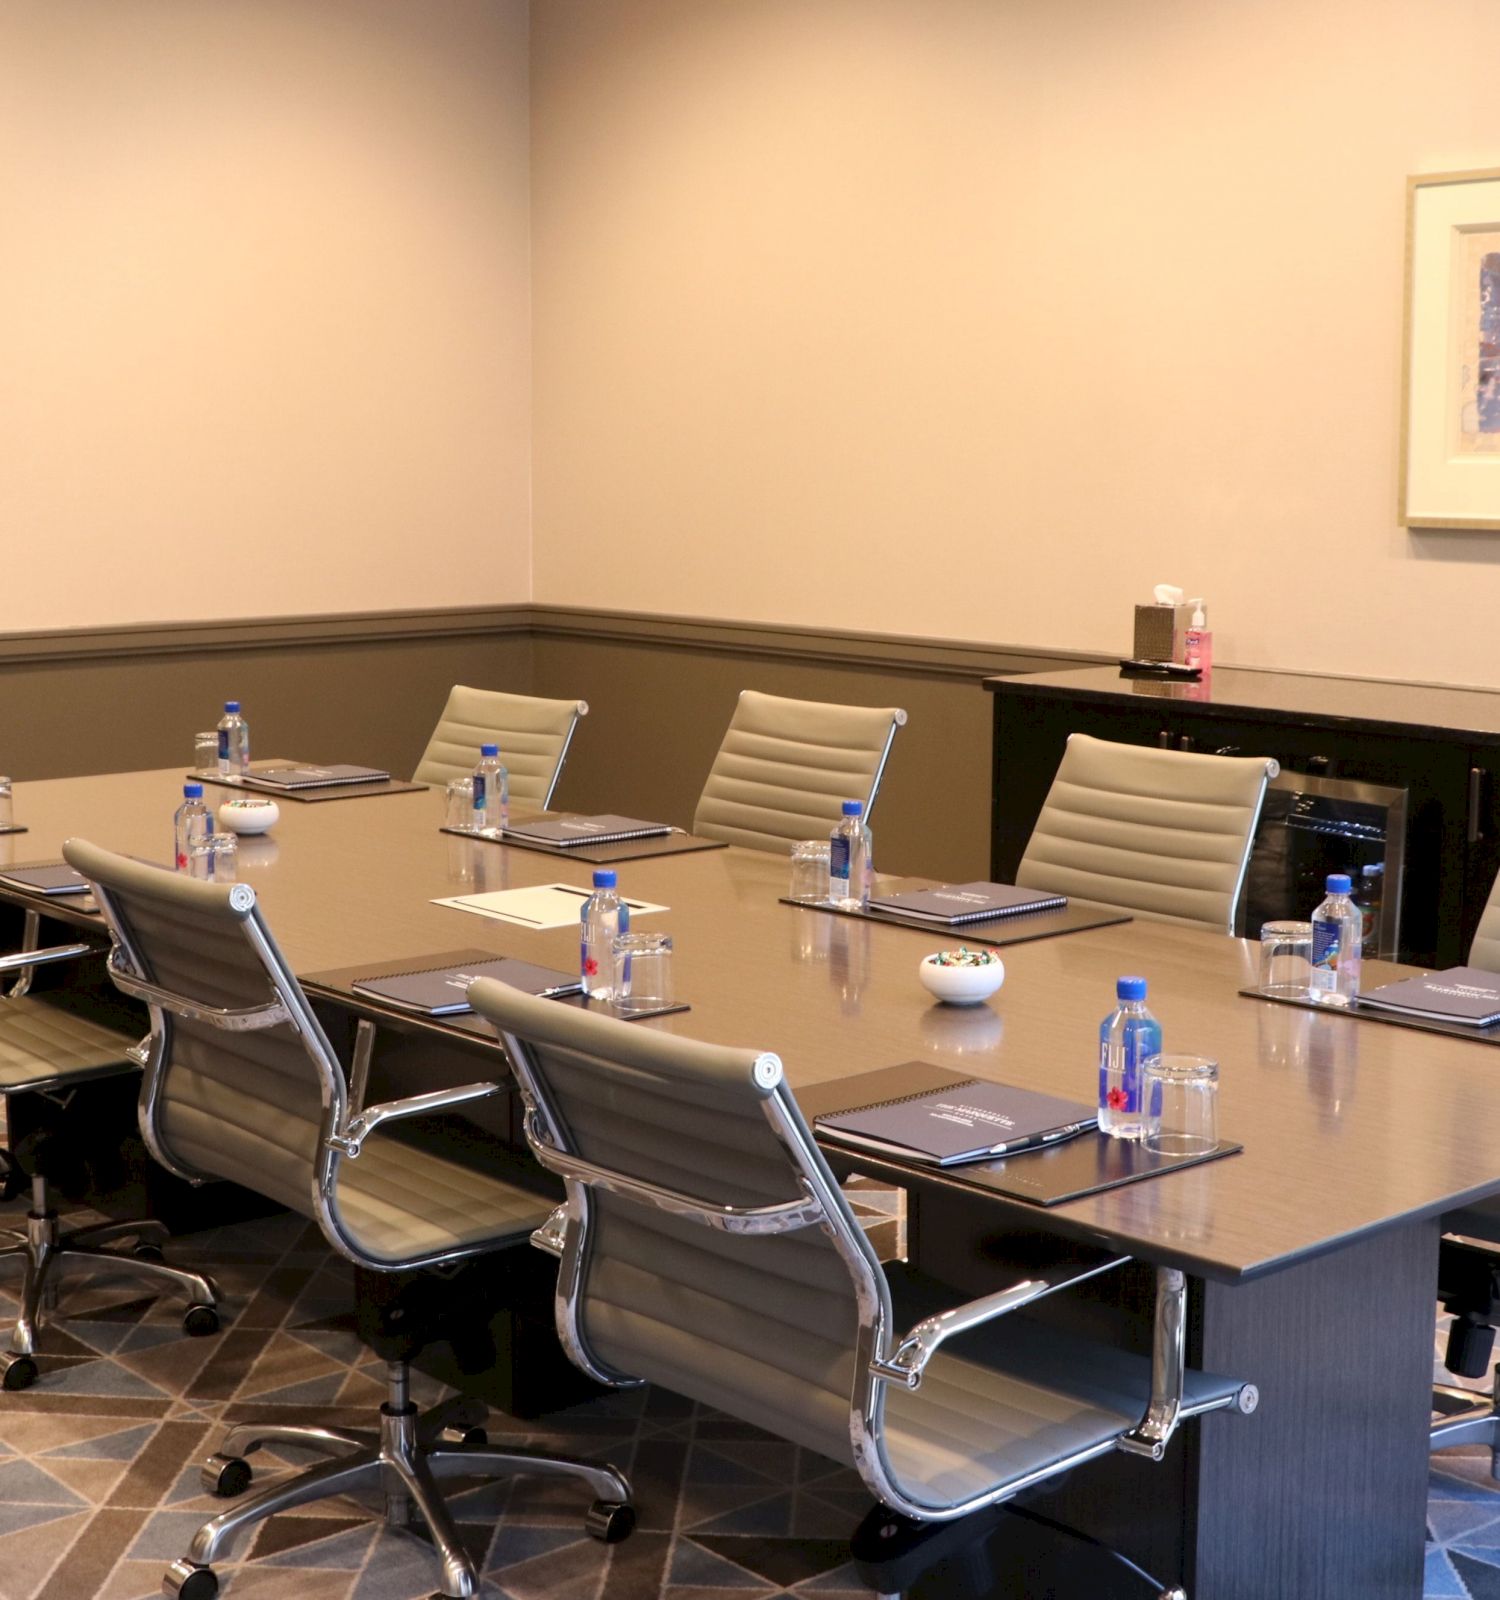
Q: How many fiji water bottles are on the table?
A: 7